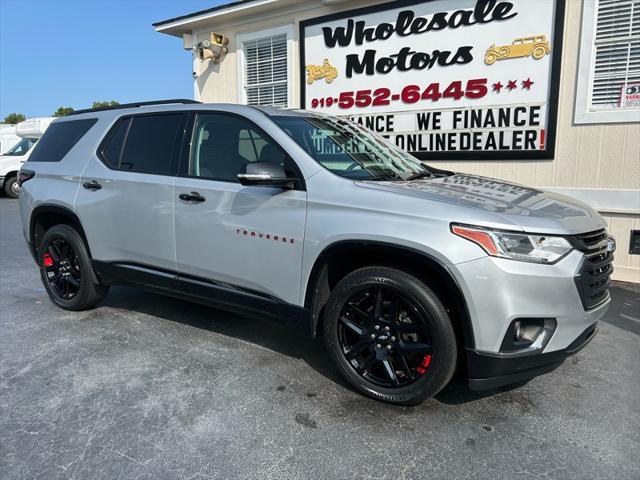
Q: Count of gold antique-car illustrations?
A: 2